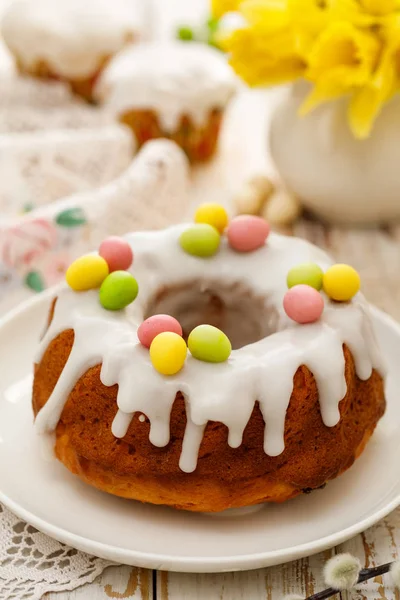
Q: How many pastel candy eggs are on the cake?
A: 12